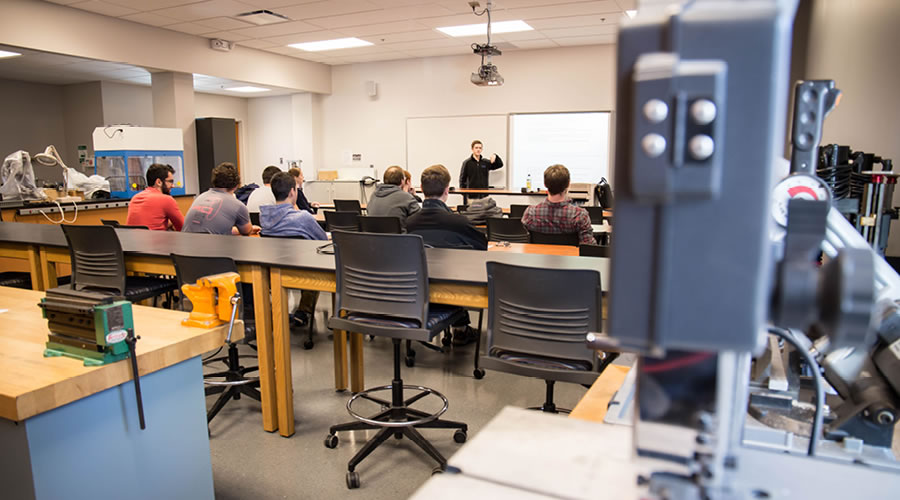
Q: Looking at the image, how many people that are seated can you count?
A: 9